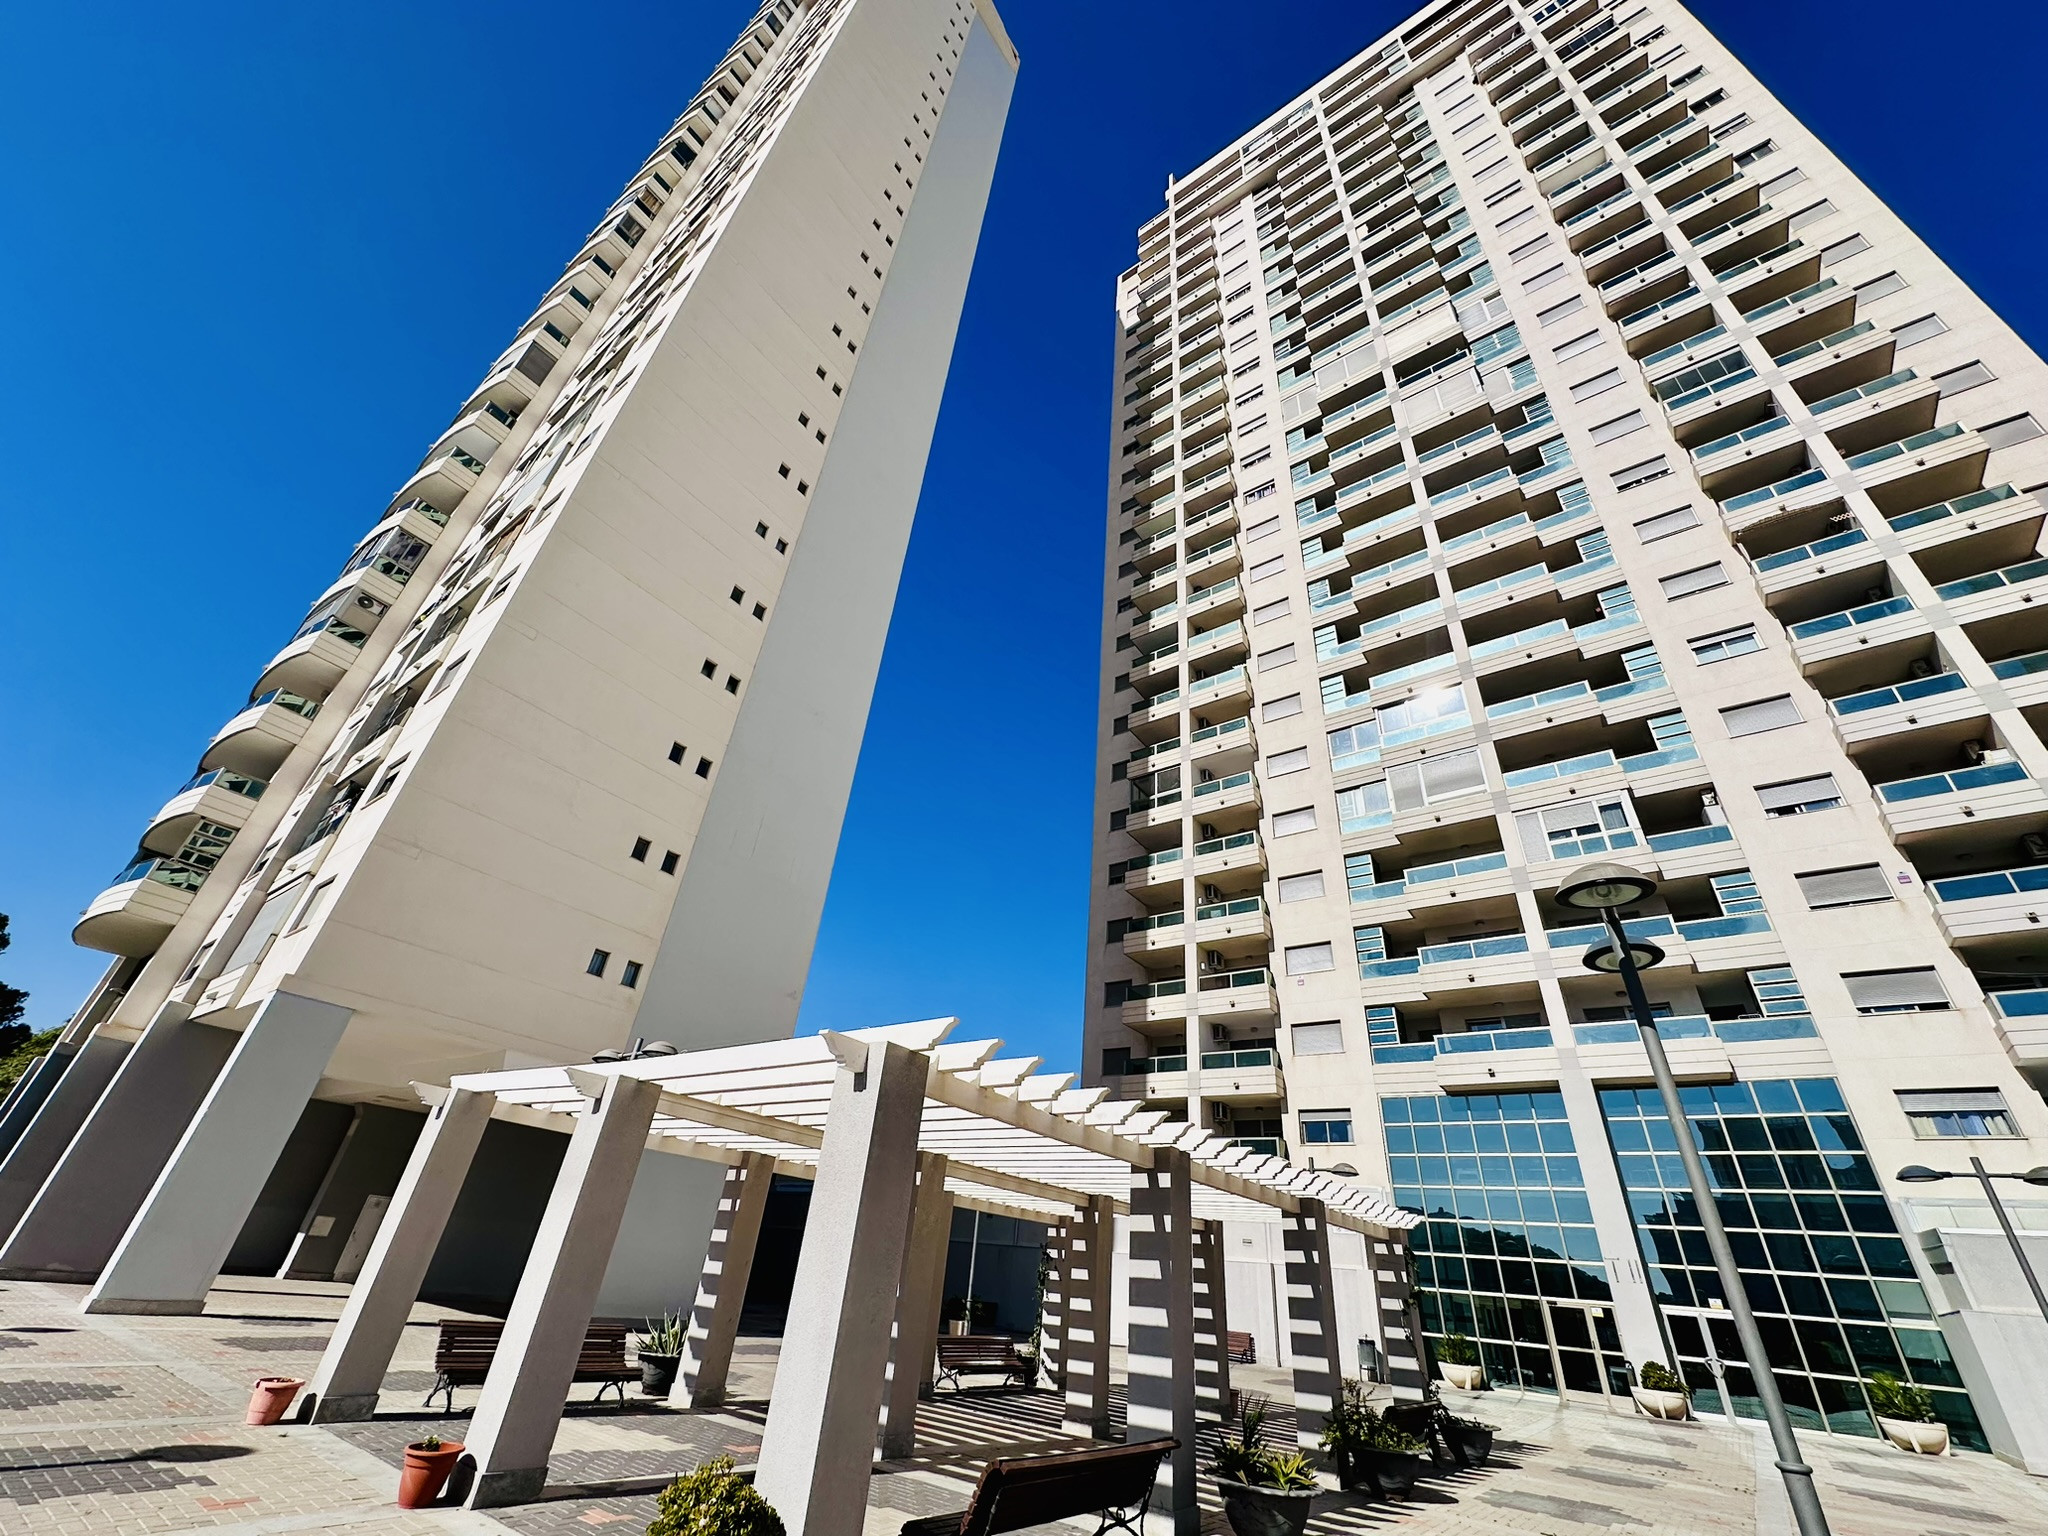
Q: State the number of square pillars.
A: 12